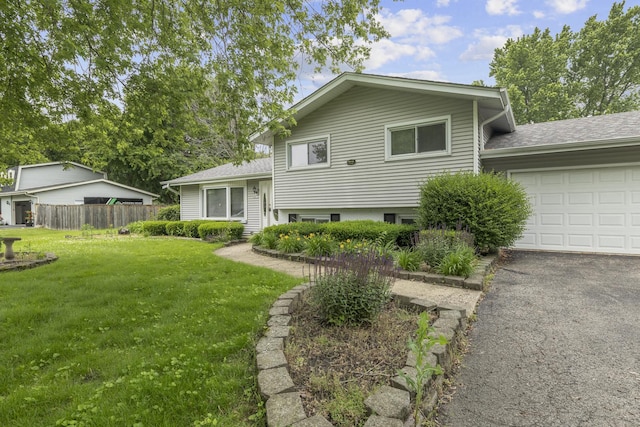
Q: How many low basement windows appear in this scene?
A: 2